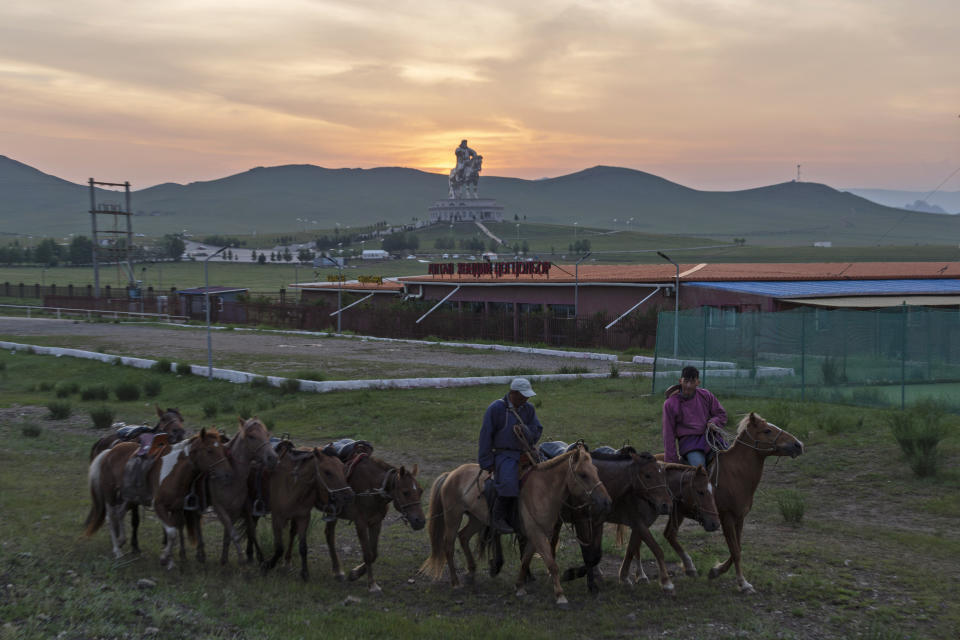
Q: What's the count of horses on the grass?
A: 9